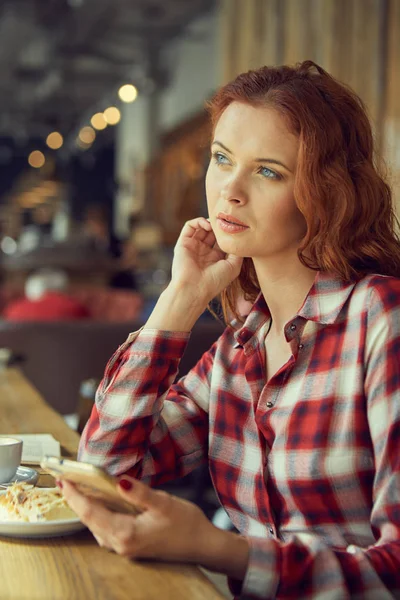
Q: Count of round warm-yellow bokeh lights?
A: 6